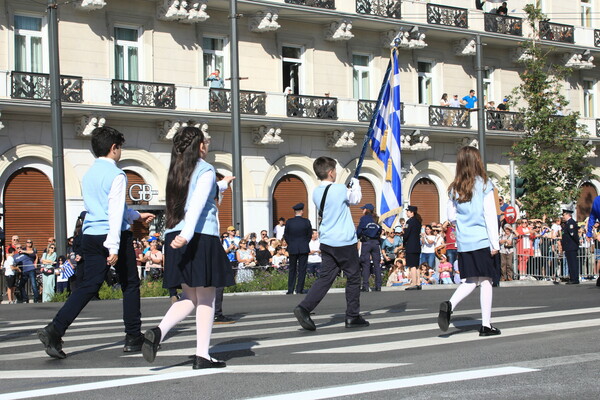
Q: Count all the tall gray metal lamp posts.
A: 3